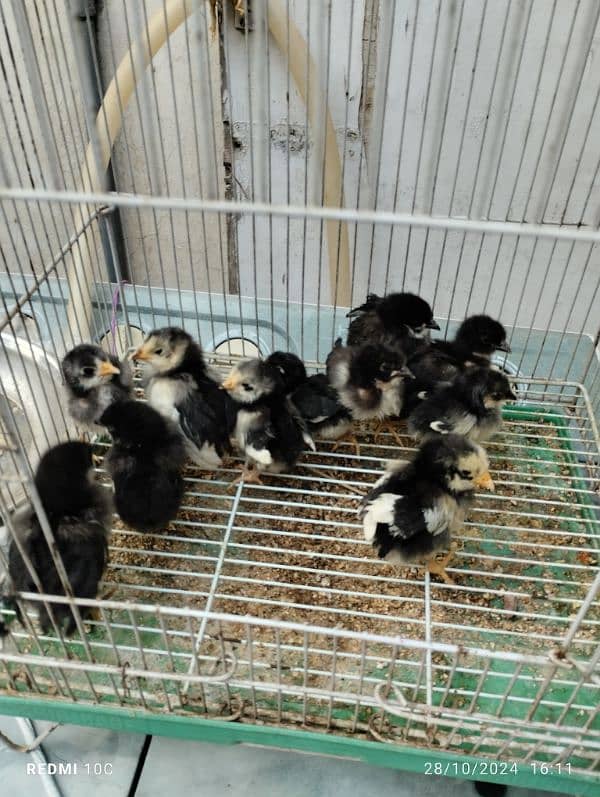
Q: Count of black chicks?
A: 11